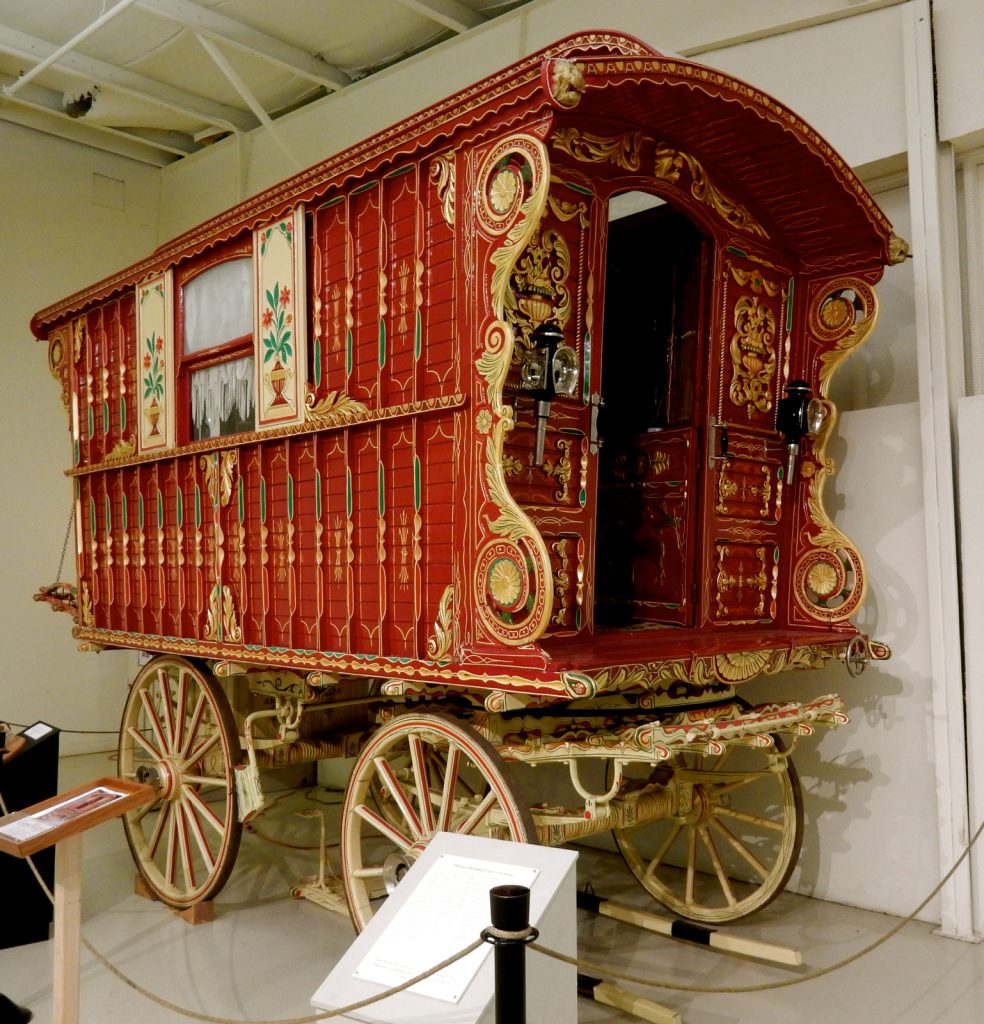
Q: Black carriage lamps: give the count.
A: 2